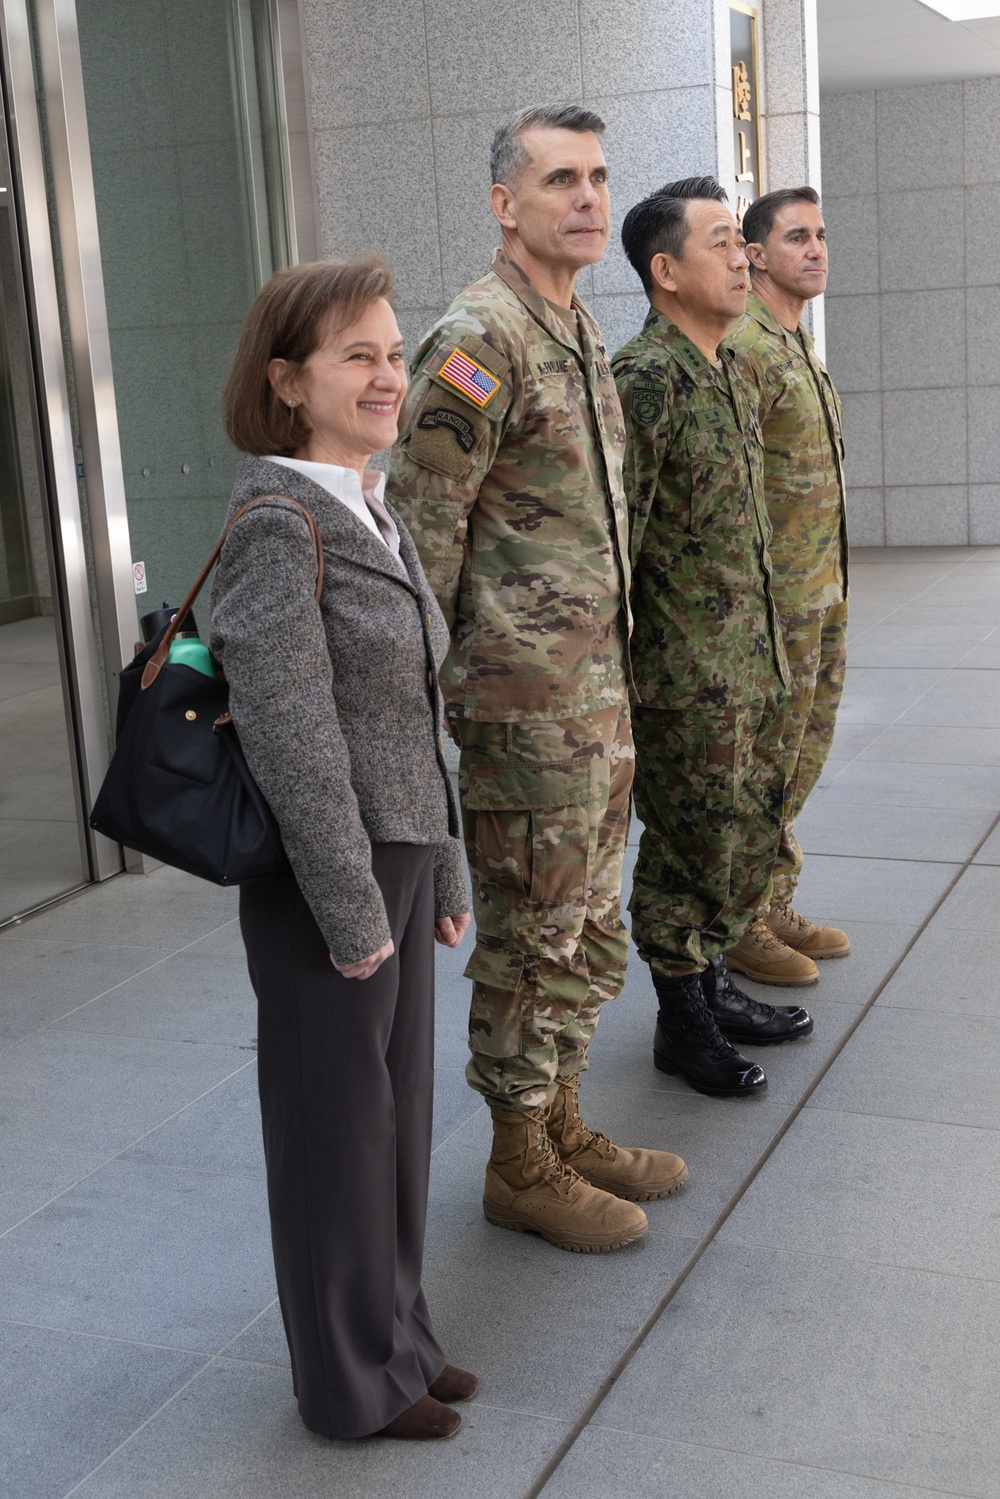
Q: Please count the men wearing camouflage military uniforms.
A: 3